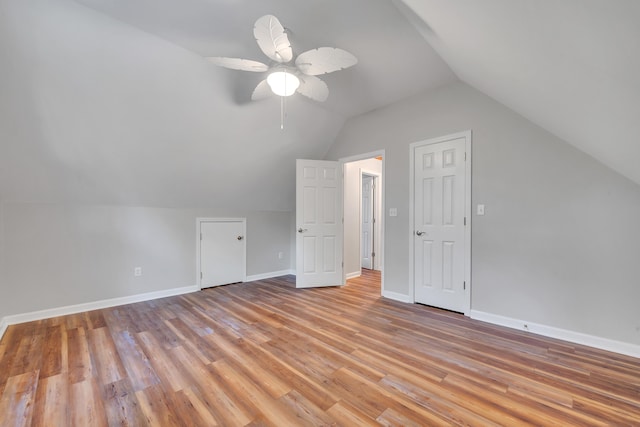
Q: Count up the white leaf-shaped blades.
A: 5